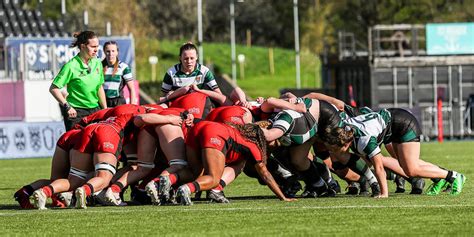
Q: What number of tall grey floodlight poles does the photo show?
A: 3